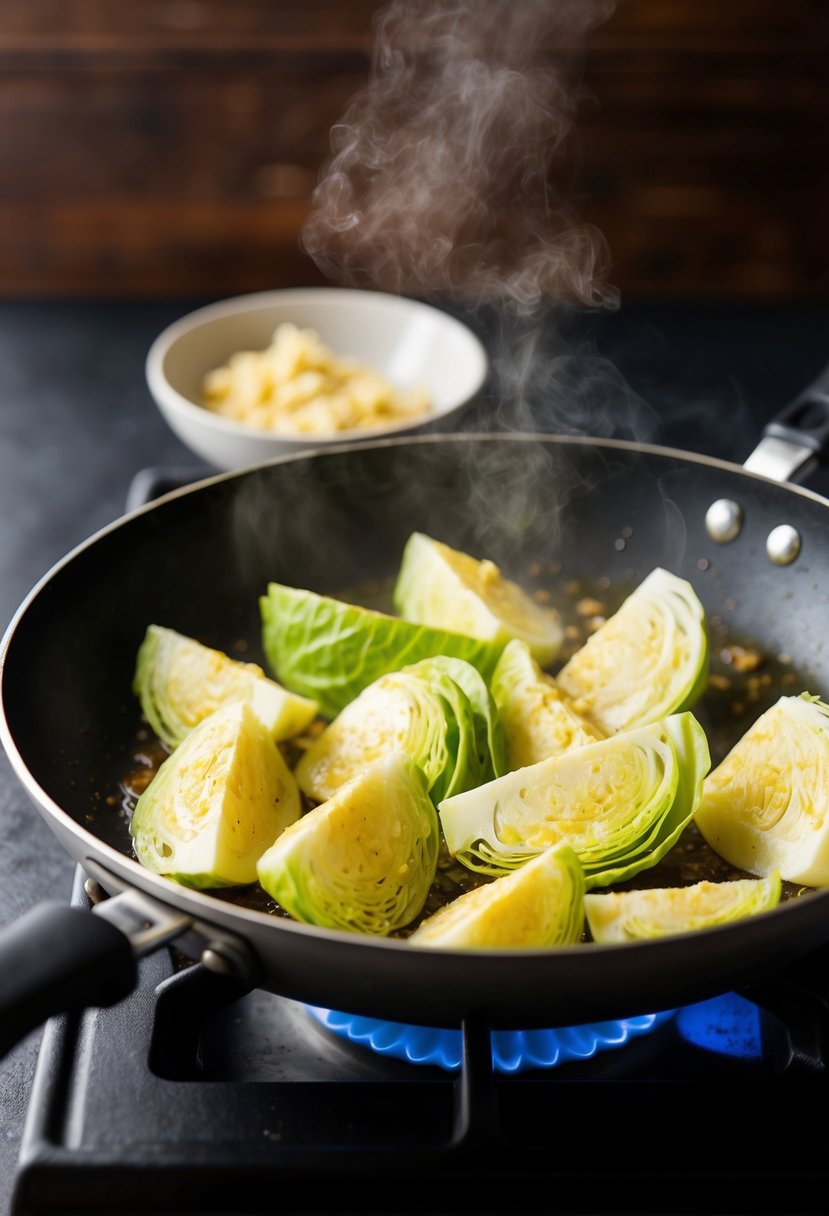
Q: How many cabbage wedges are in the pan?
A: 12